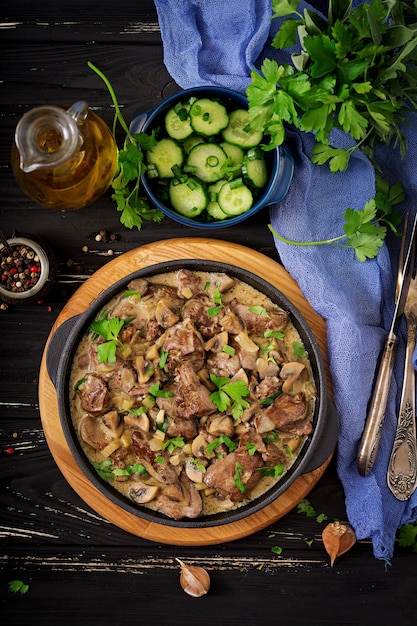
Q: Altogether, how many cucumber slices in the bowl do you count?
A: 11